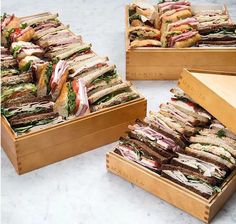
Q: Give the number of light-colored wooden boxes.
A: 3